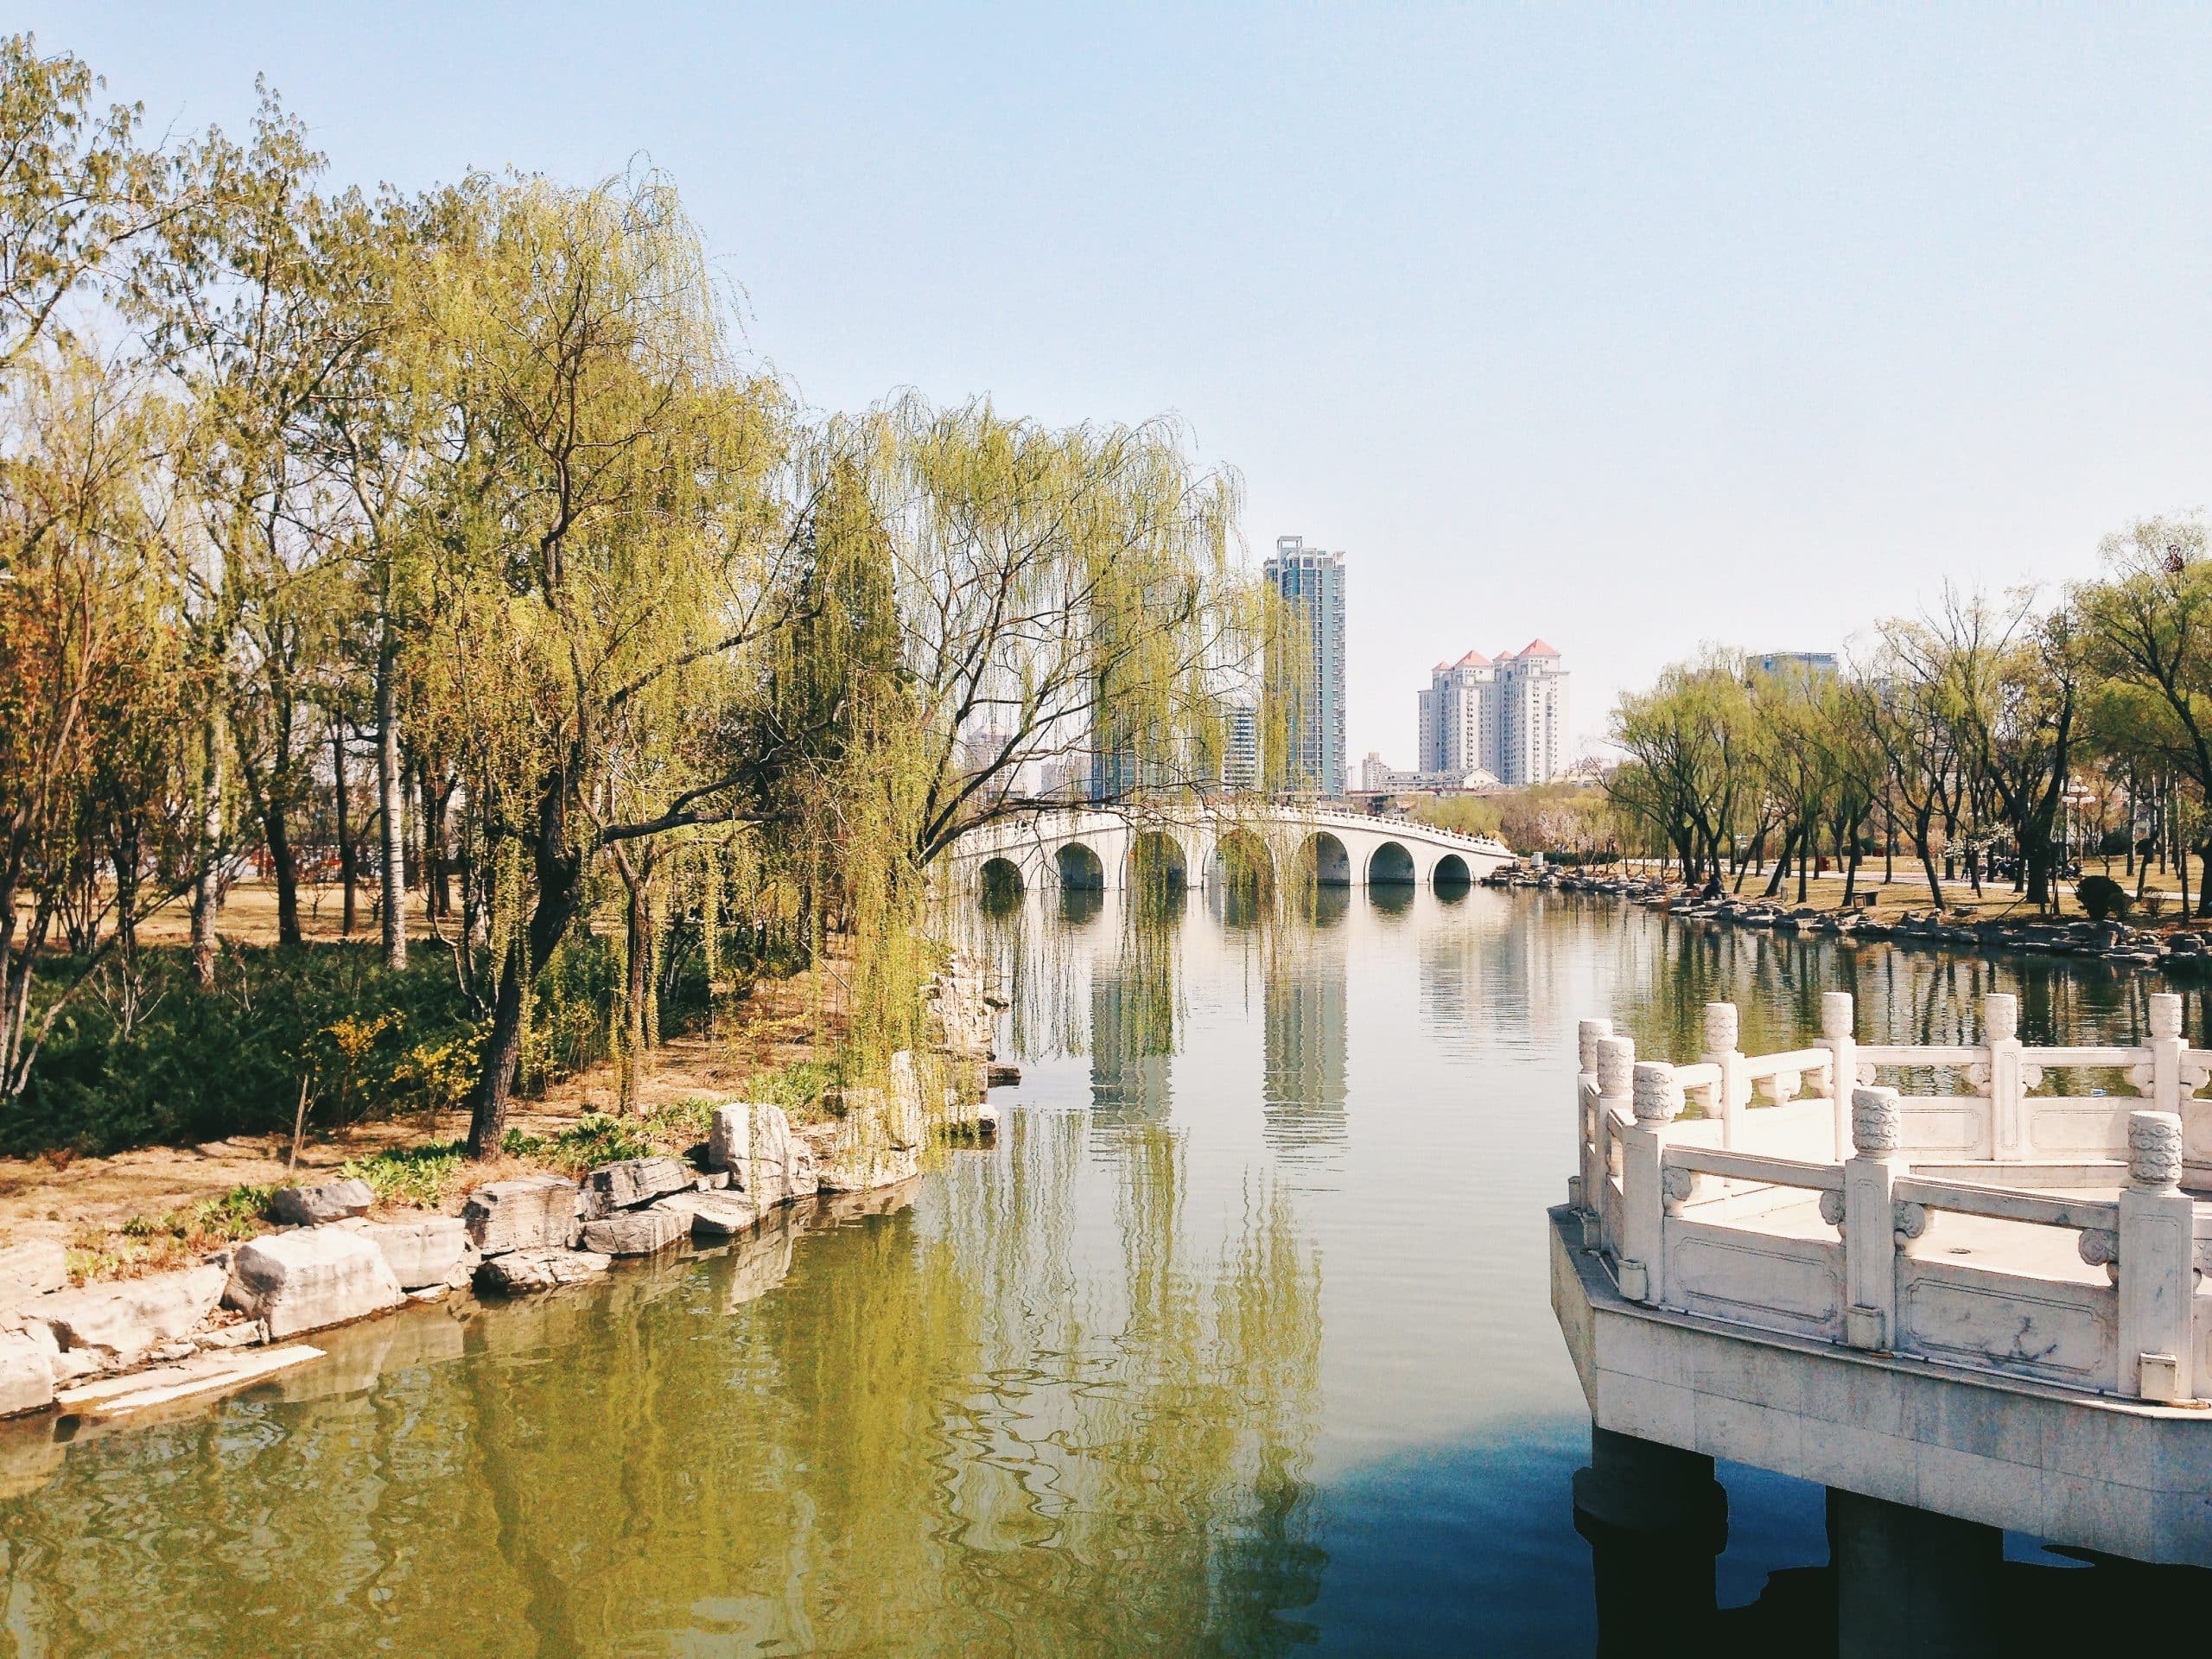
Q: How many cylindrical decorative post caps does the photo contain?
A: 9